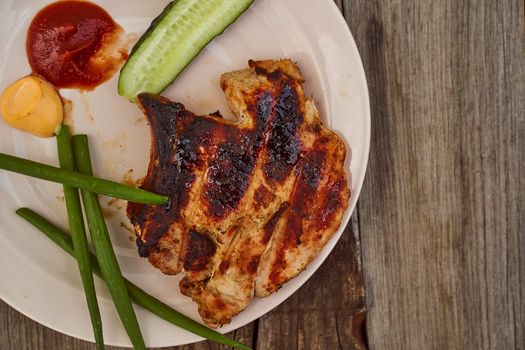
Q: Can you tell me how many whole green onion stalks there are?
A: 4